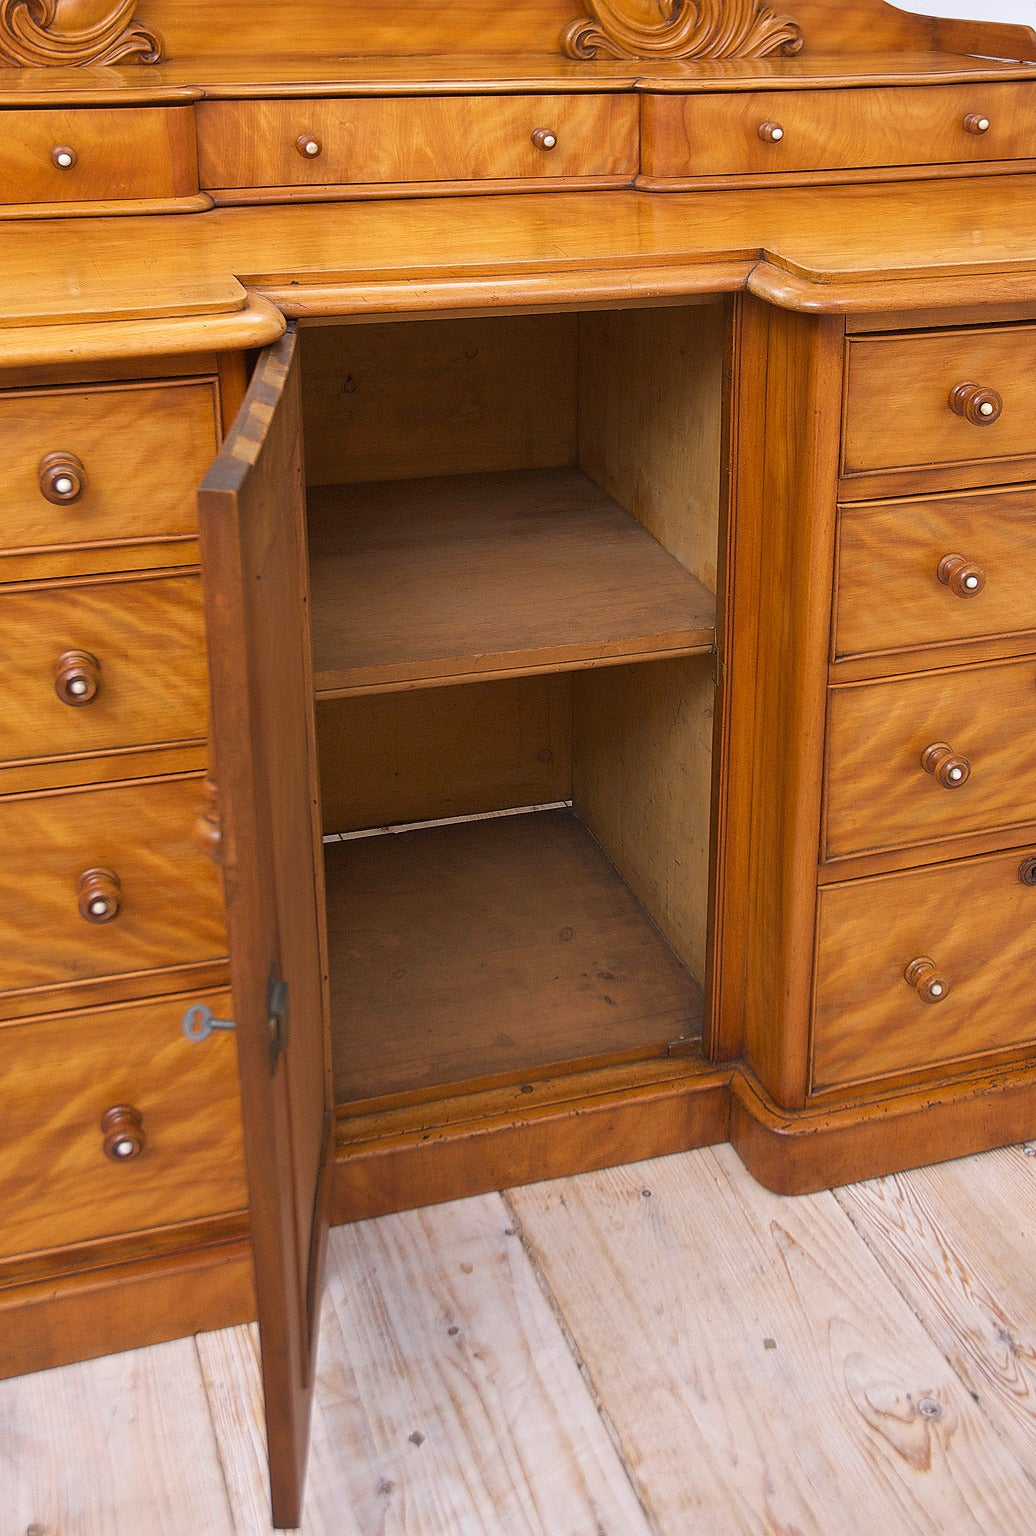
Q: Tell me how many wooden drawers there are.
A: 11